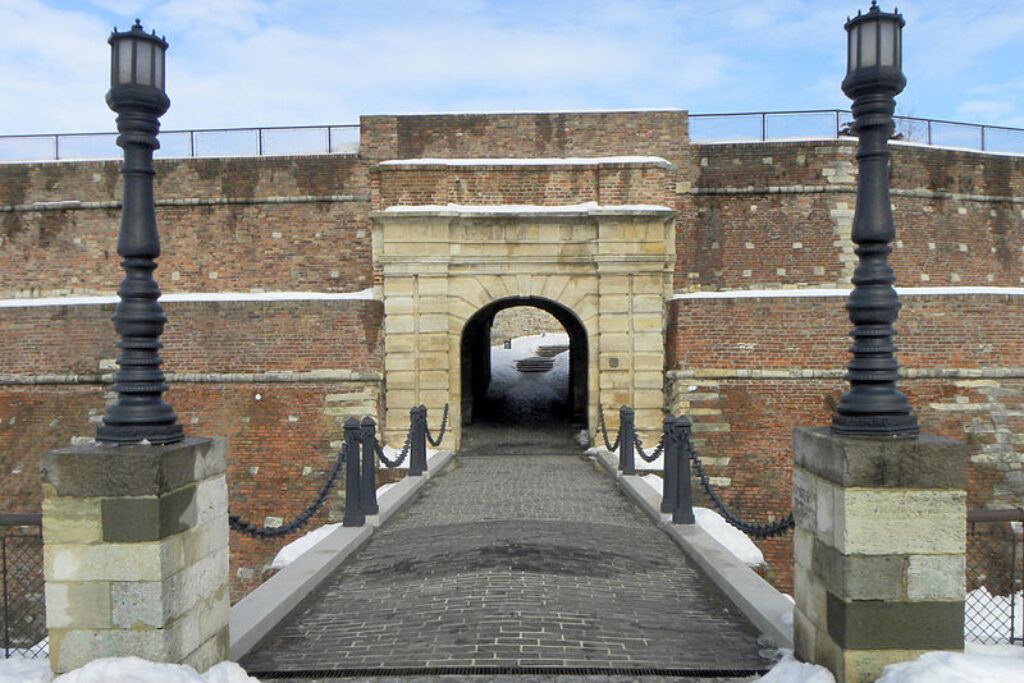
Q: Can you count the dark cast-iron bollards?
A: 8